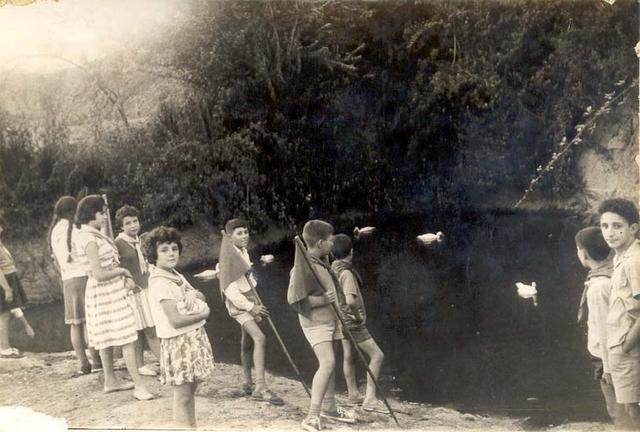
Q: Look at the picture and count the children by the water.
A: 10